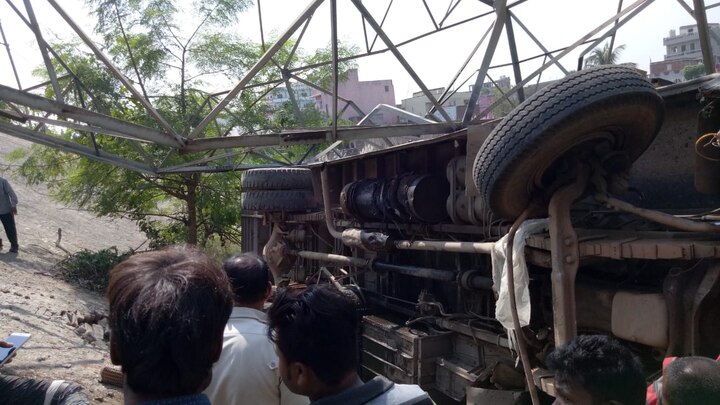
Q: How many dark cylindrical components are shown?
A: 2